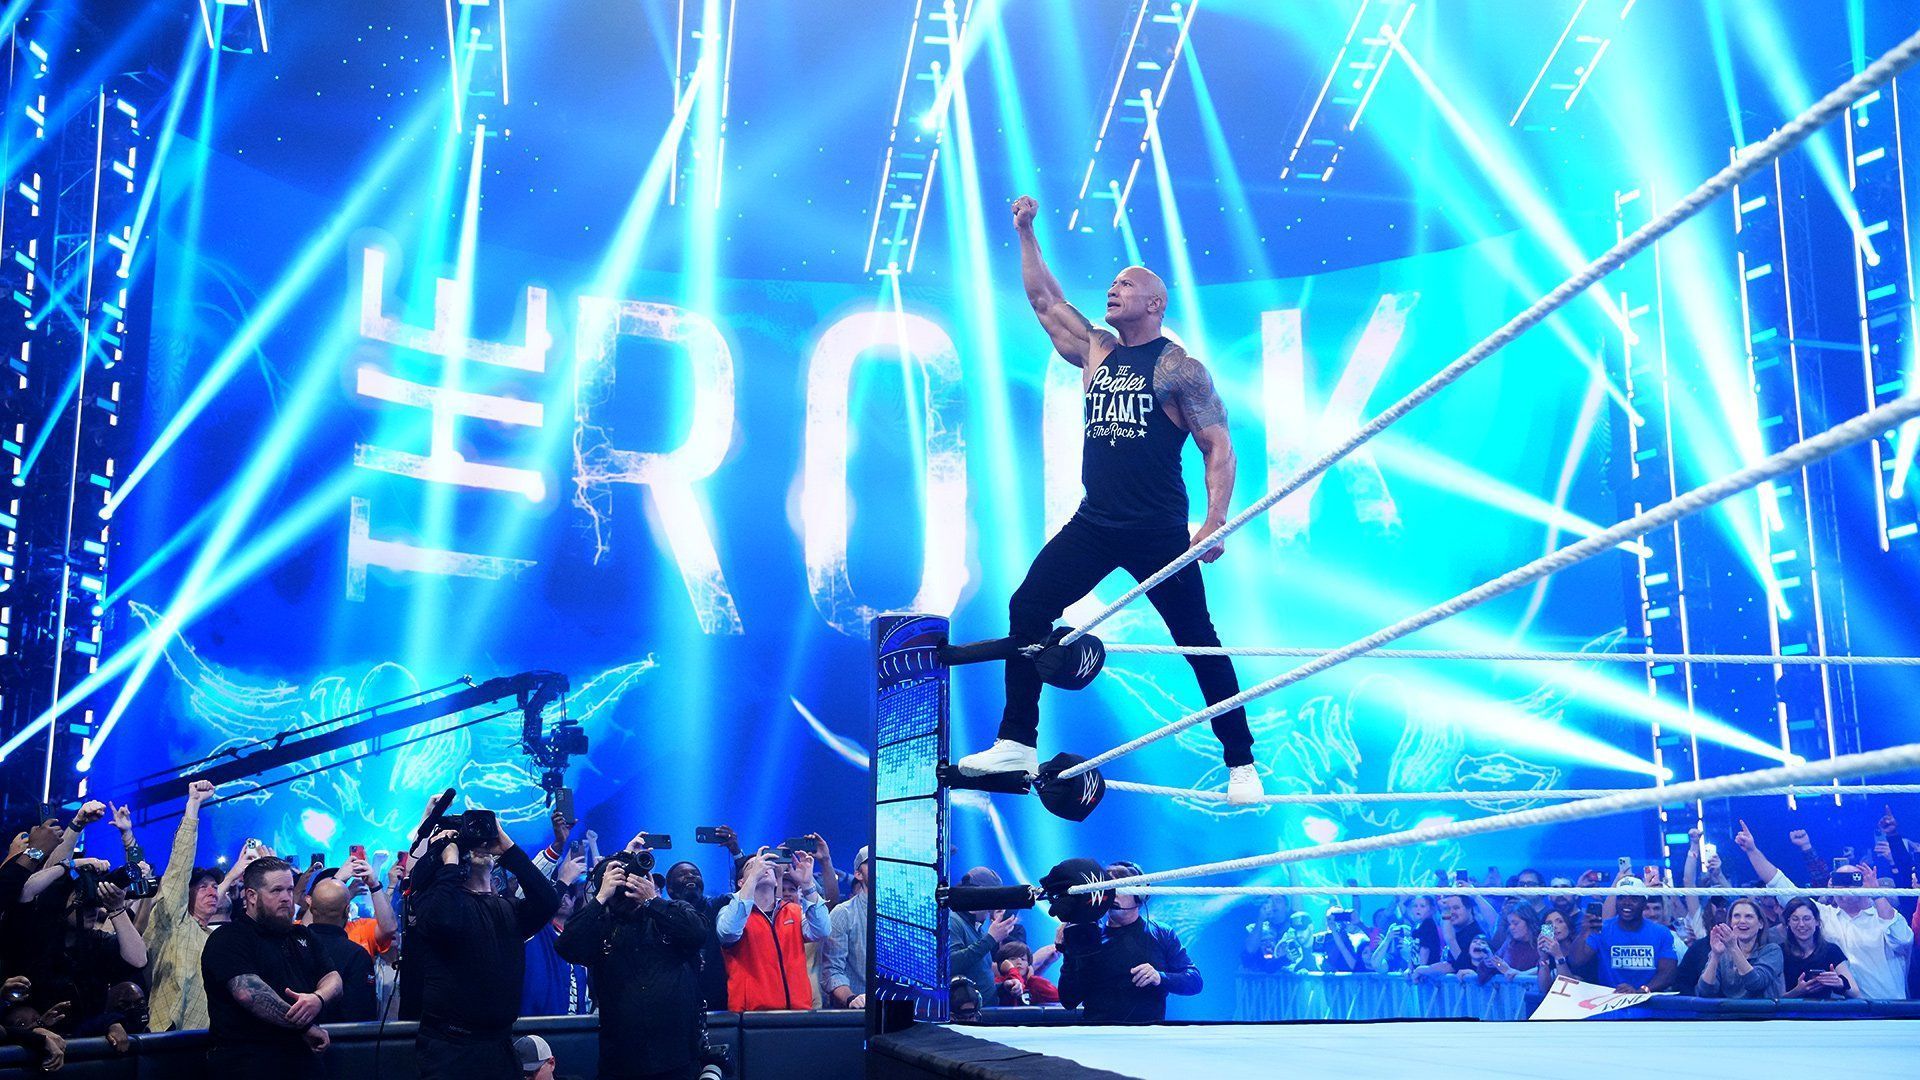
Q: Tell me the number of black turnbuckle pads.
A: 3